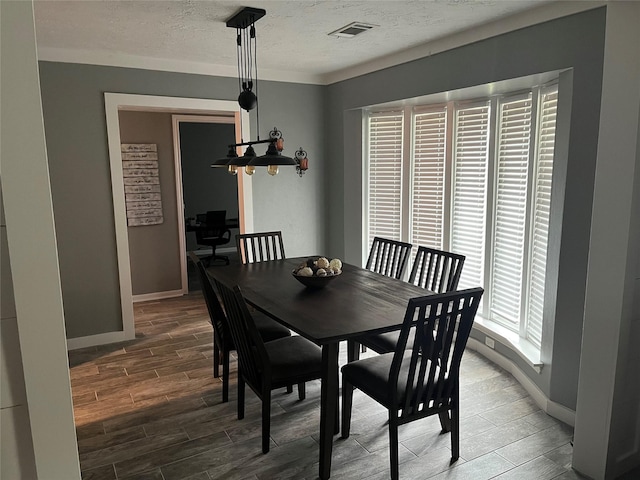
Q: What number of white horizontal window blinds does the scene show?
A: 5